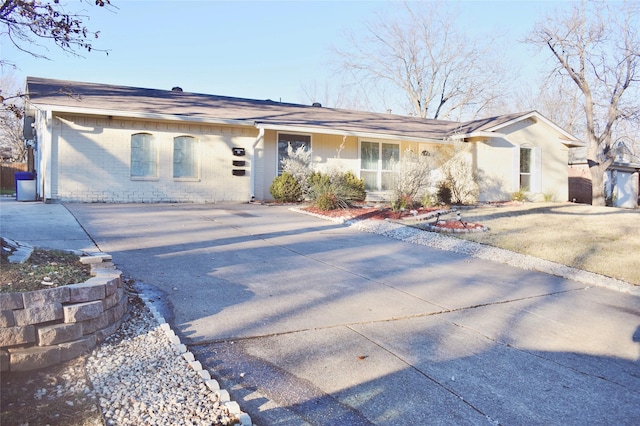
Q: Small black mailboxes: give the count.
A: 3